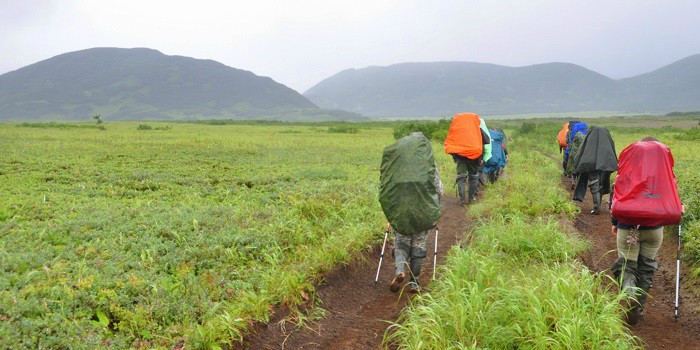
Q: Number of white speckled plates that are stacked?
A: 0